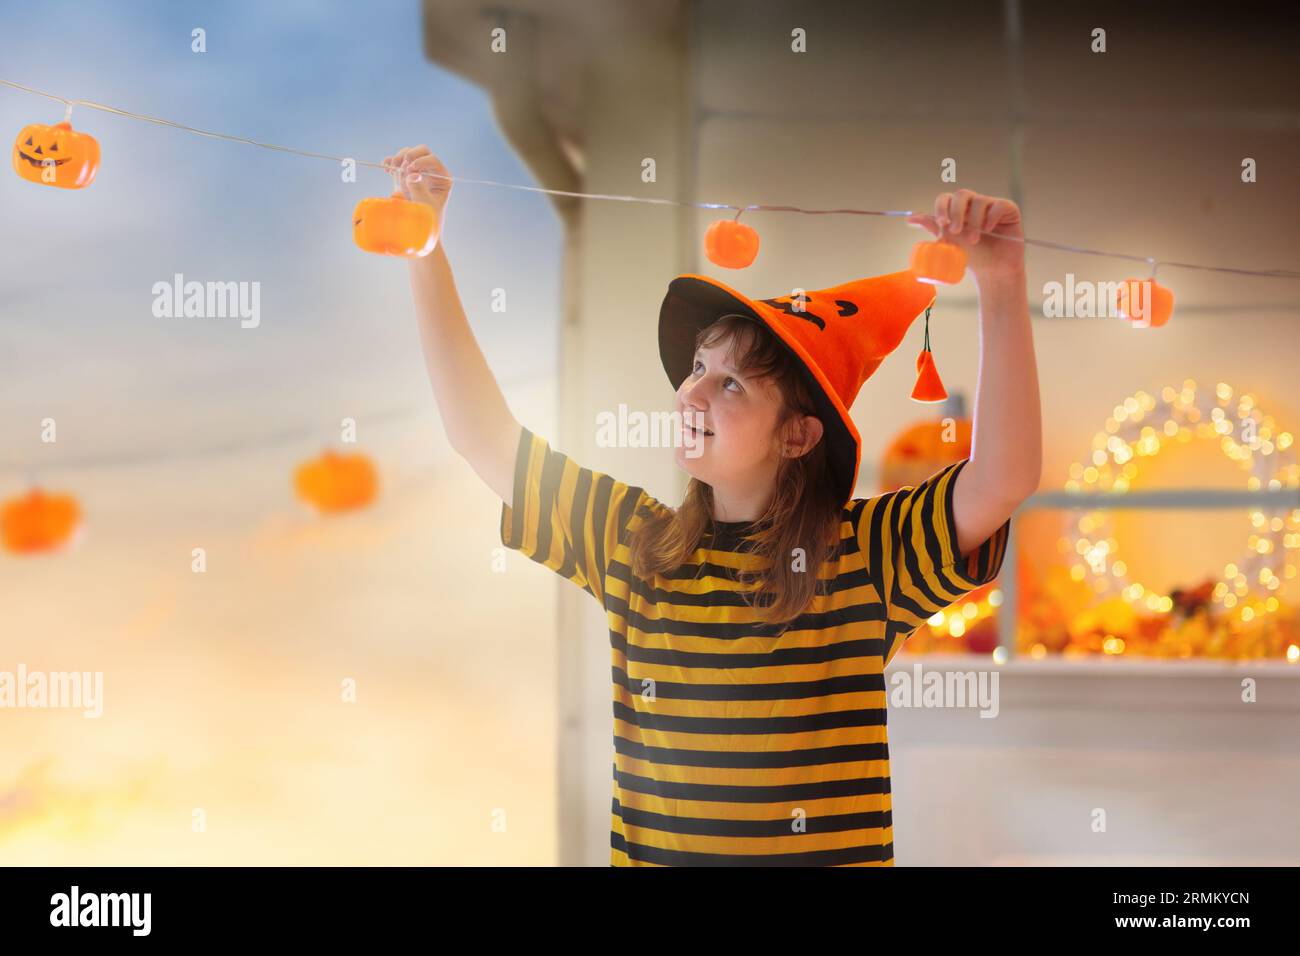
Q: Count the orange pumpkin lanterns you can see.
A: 7